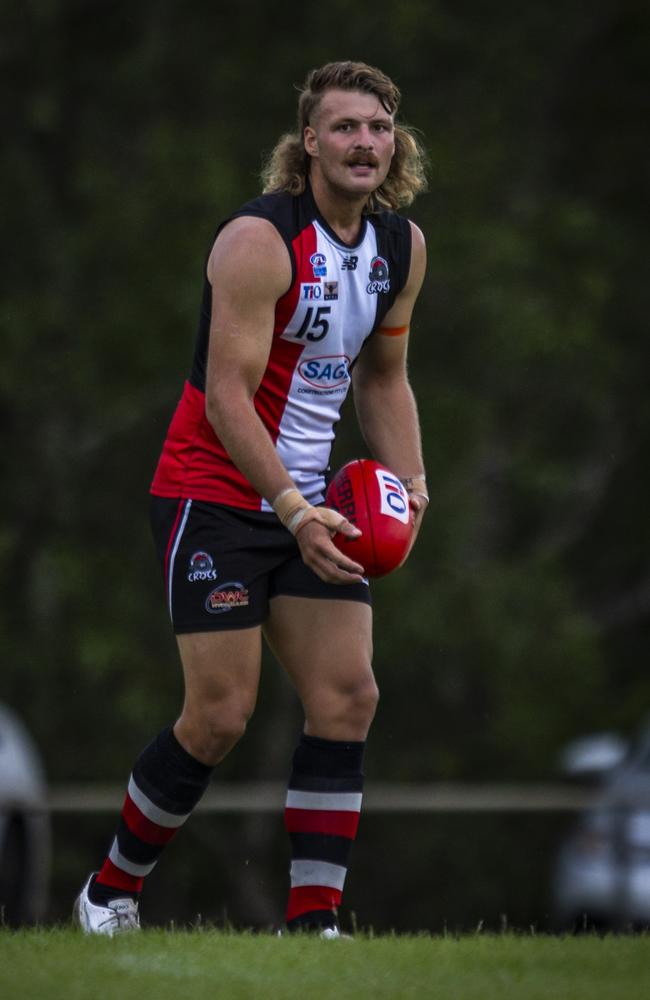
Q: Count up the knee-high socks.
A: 2